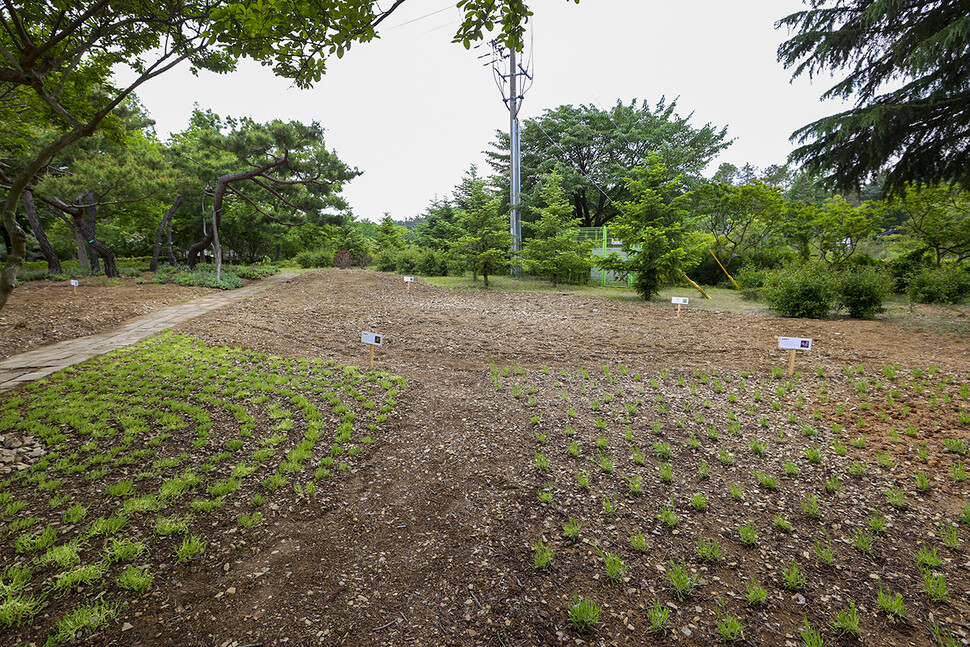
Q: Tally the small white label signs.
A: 5